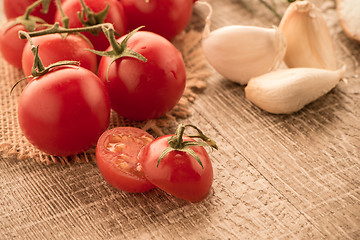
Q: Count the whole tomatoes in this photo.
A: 7